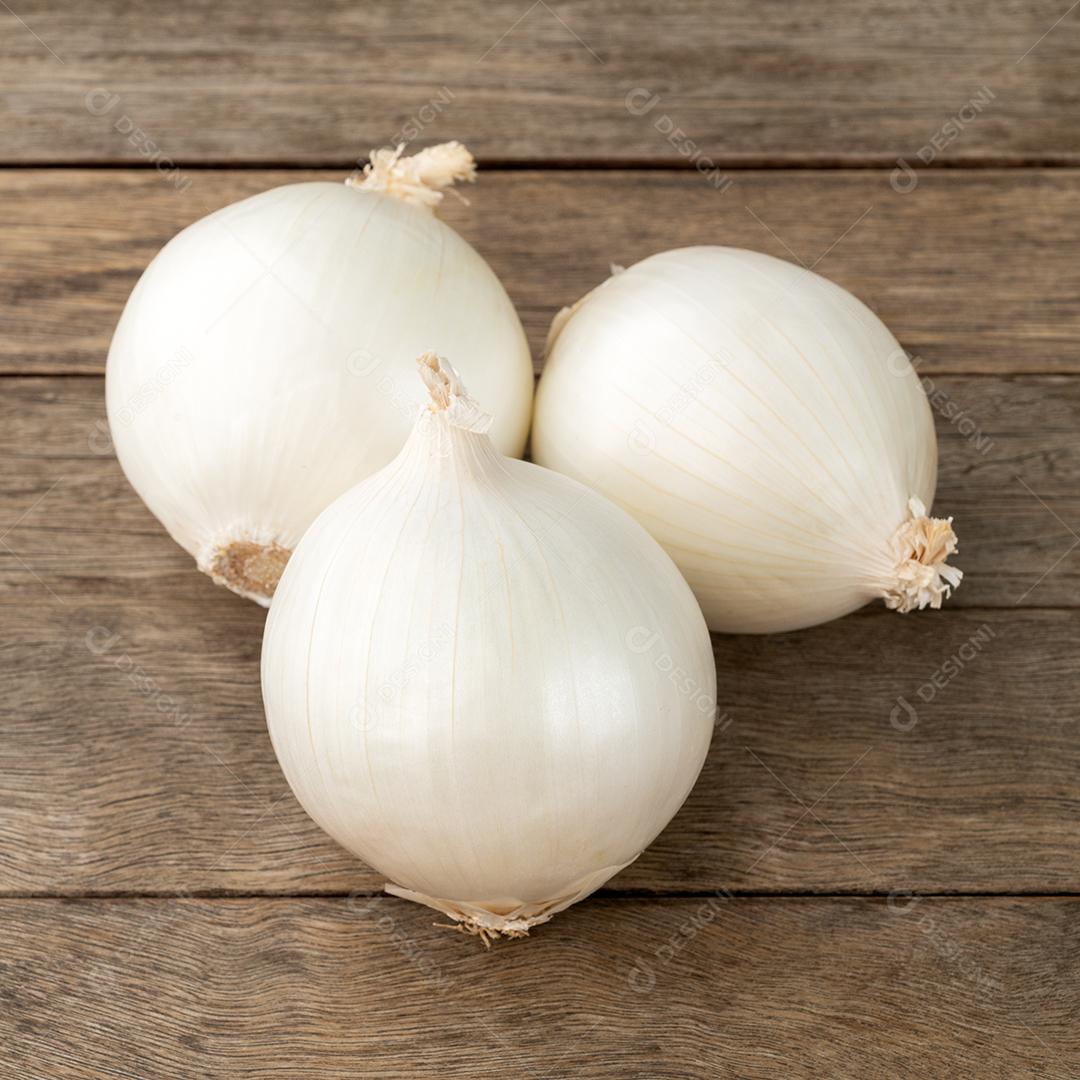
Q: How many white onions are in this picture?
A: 3